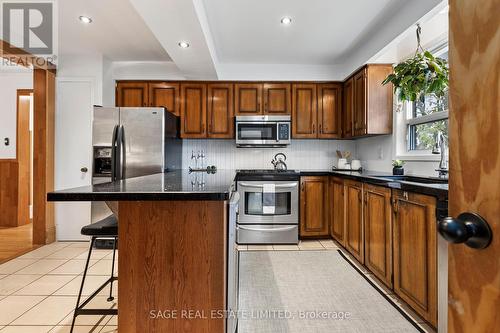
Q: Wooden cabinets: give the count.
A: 15